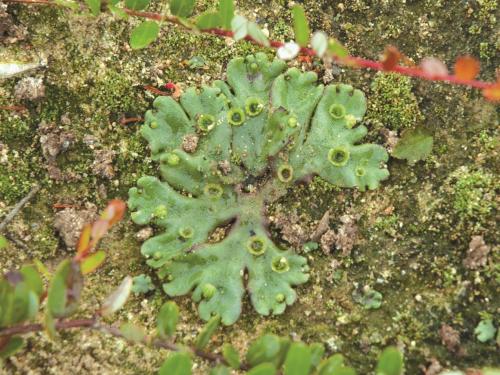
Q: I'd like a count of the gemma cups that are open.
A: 11